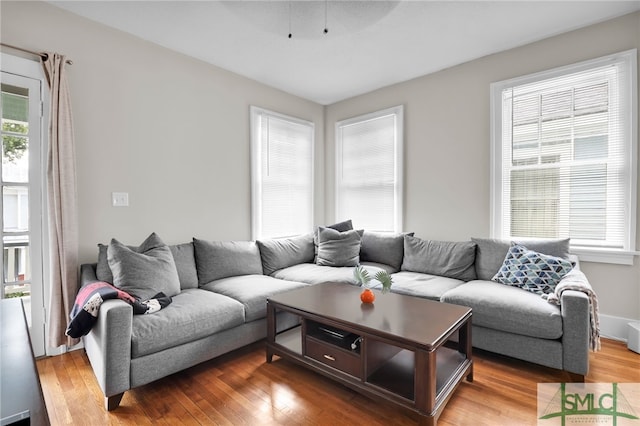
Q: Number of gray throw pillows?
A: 3